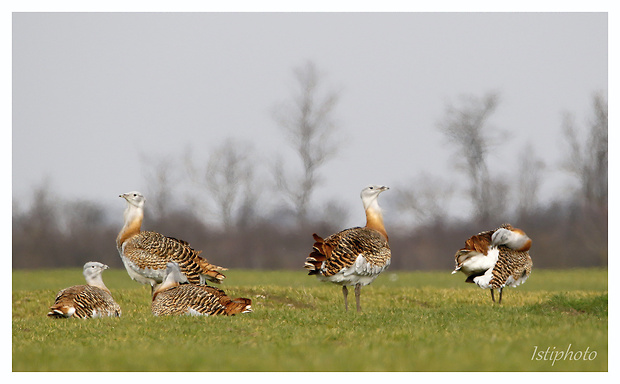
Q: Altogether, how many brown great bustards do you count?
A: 5